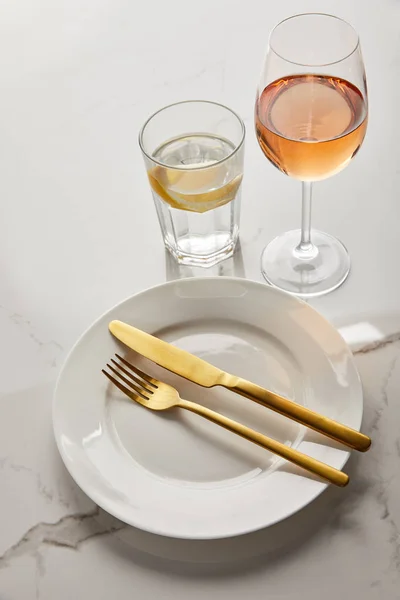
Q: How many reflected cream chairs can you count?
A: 0